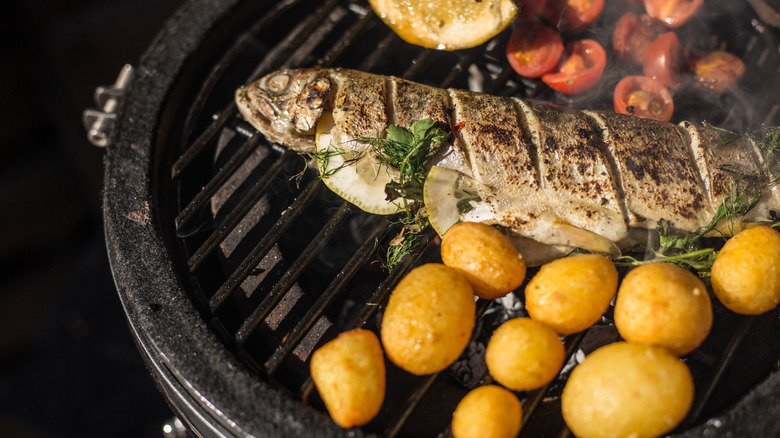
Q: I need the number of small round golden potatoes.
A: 9